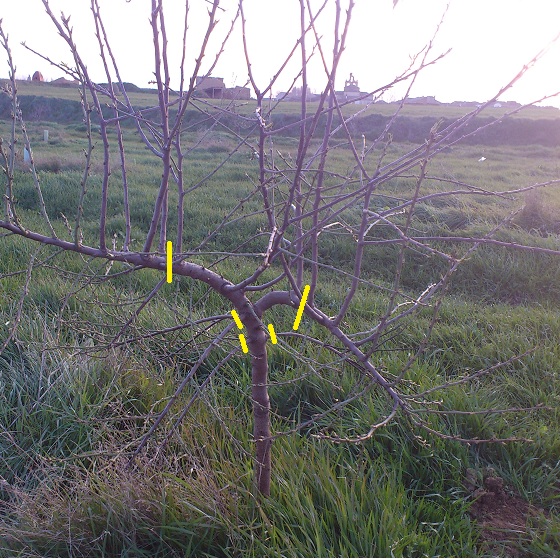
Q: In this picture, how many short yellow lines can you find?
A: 3